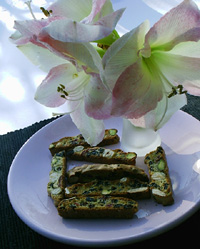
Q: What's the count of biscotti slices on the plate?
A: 7